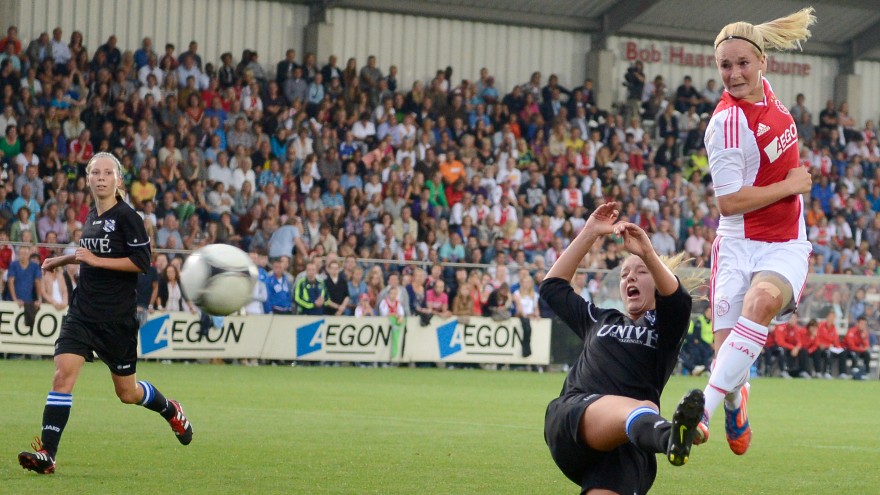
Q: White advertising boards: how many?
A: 4